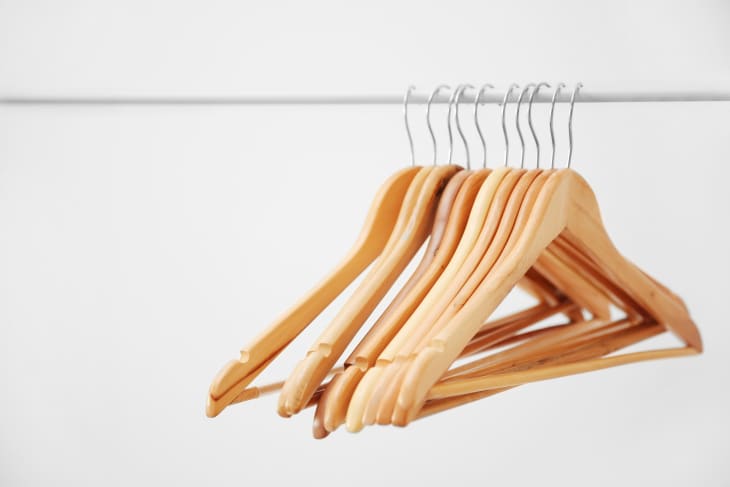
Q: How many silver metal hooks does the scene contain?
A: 10